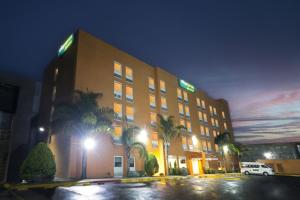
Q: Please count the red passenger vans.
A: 0